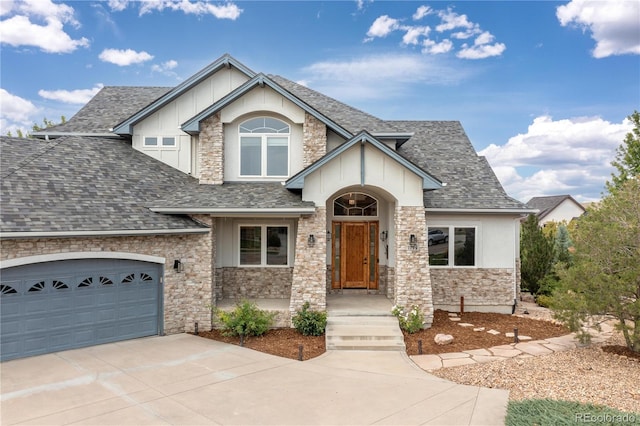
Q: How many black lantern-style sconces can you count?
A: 5